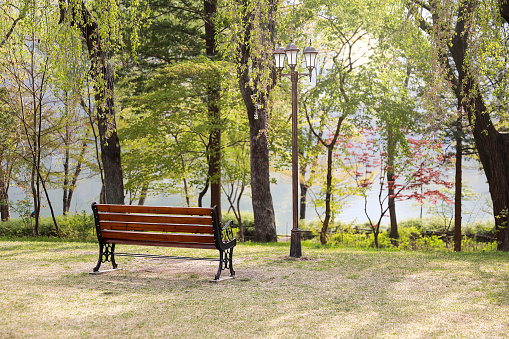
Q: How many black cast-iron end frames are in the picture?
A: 2